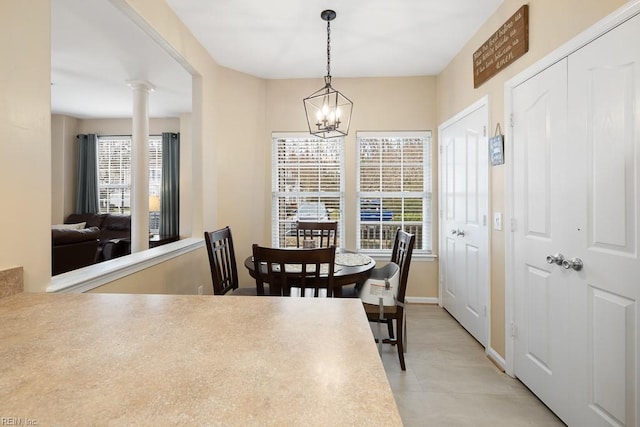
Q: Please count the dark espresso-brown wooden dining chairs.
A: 4